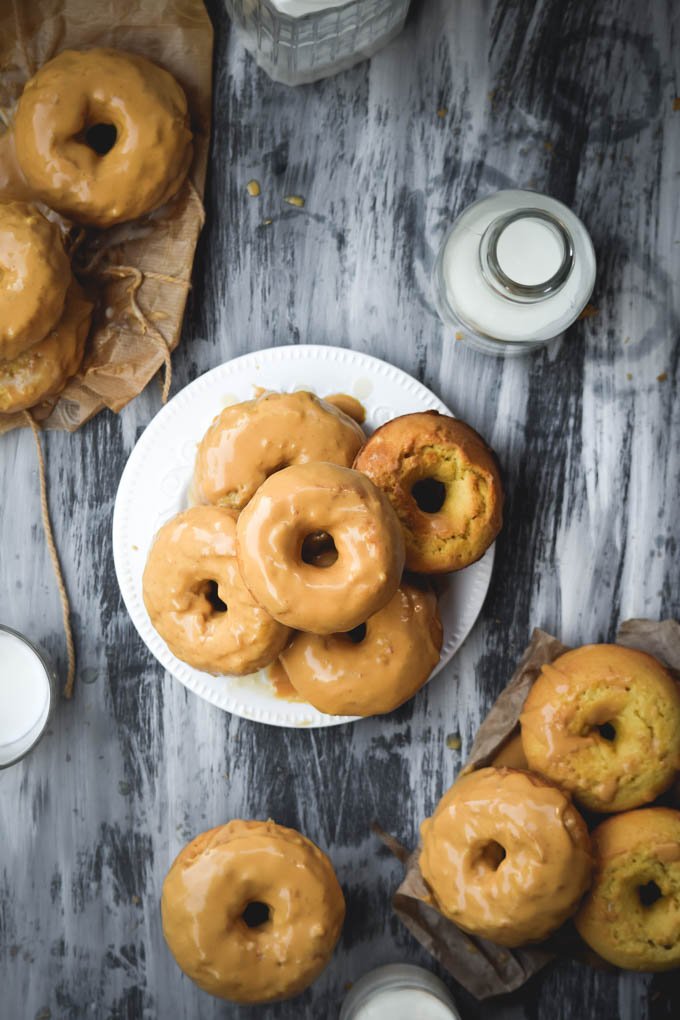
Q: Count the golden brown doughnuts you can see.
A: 12